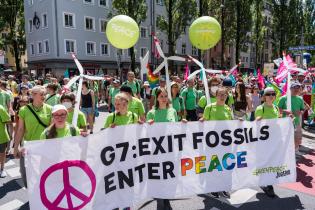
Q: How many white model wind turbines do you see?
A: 4